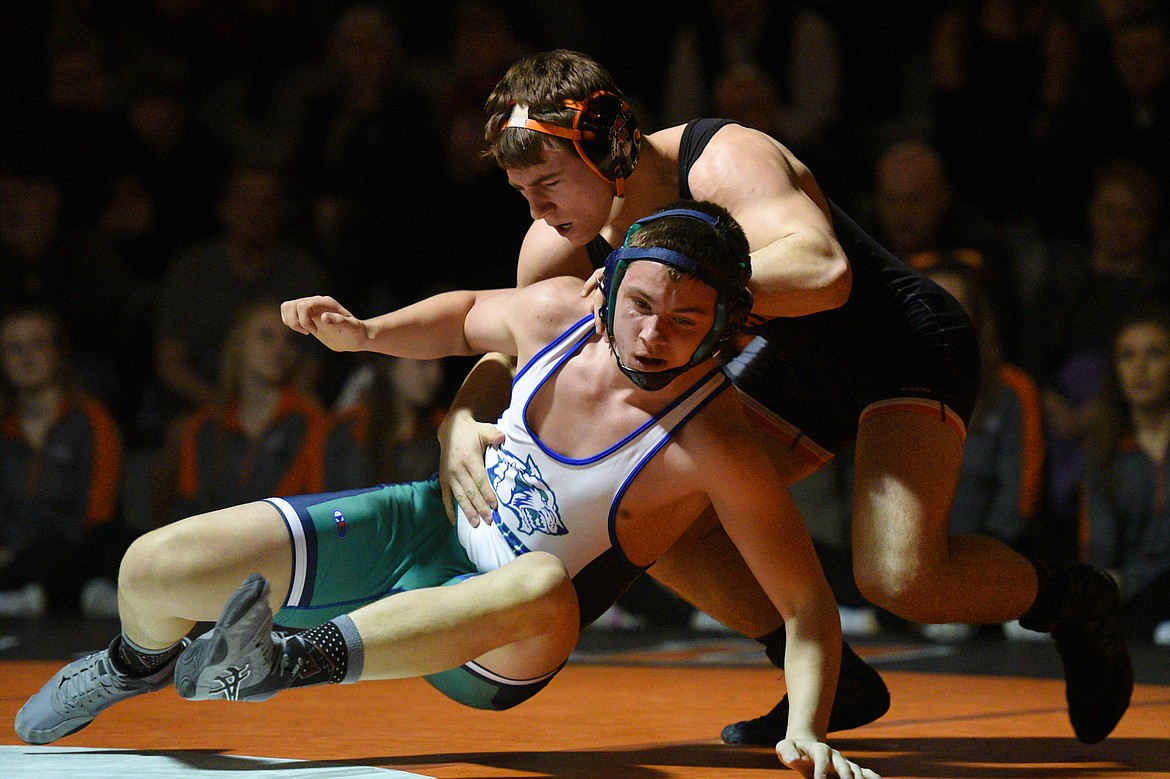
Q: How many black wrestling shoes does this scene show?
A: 2